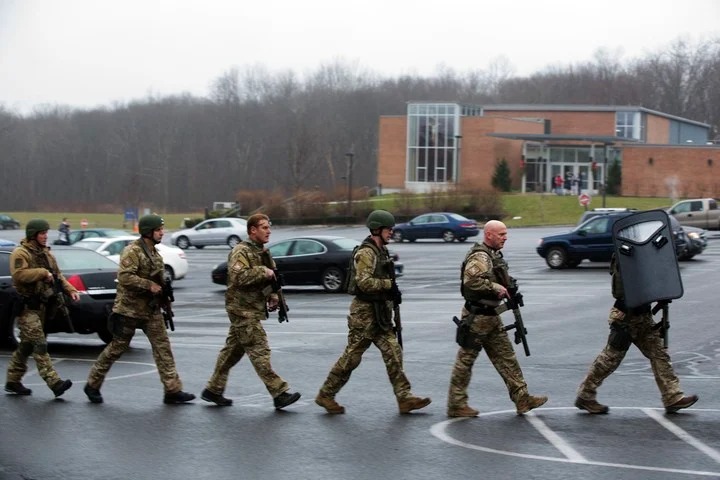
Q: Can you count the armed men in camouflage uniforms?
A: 6